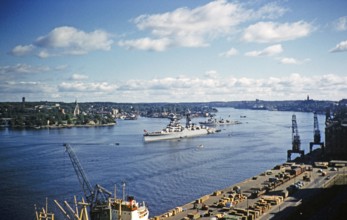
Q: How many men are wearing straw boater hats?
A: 0